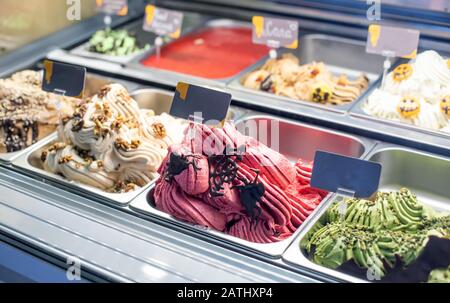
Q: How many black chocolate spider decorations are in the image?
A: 2